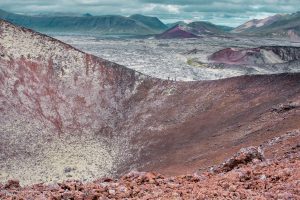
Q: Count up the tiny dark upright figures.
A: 3